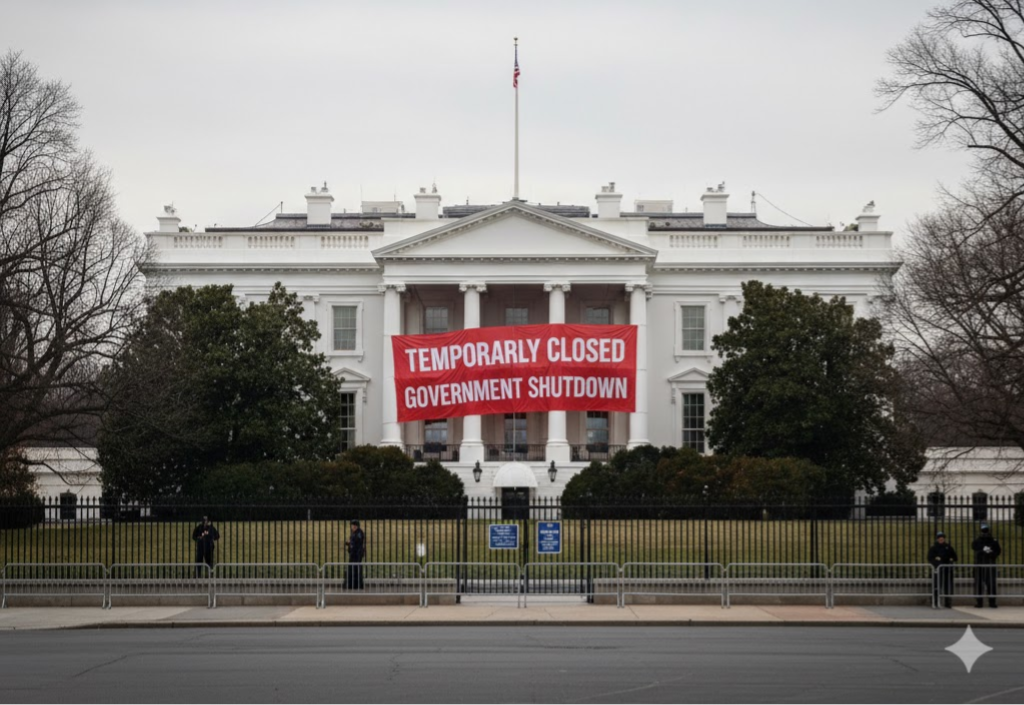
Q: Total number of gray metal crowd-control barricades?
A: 10